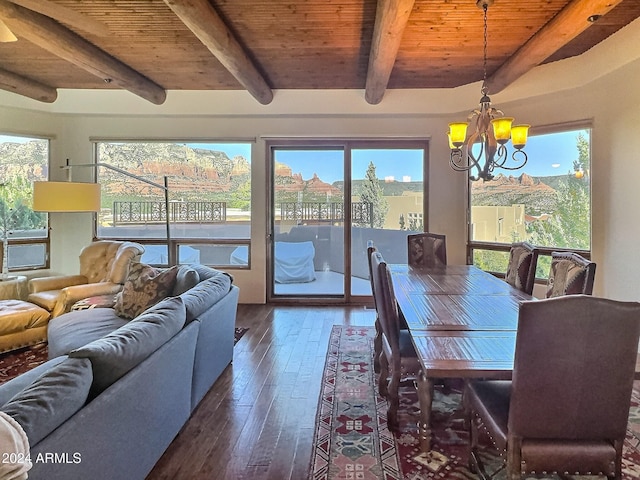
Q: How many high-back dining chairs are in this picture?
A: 6